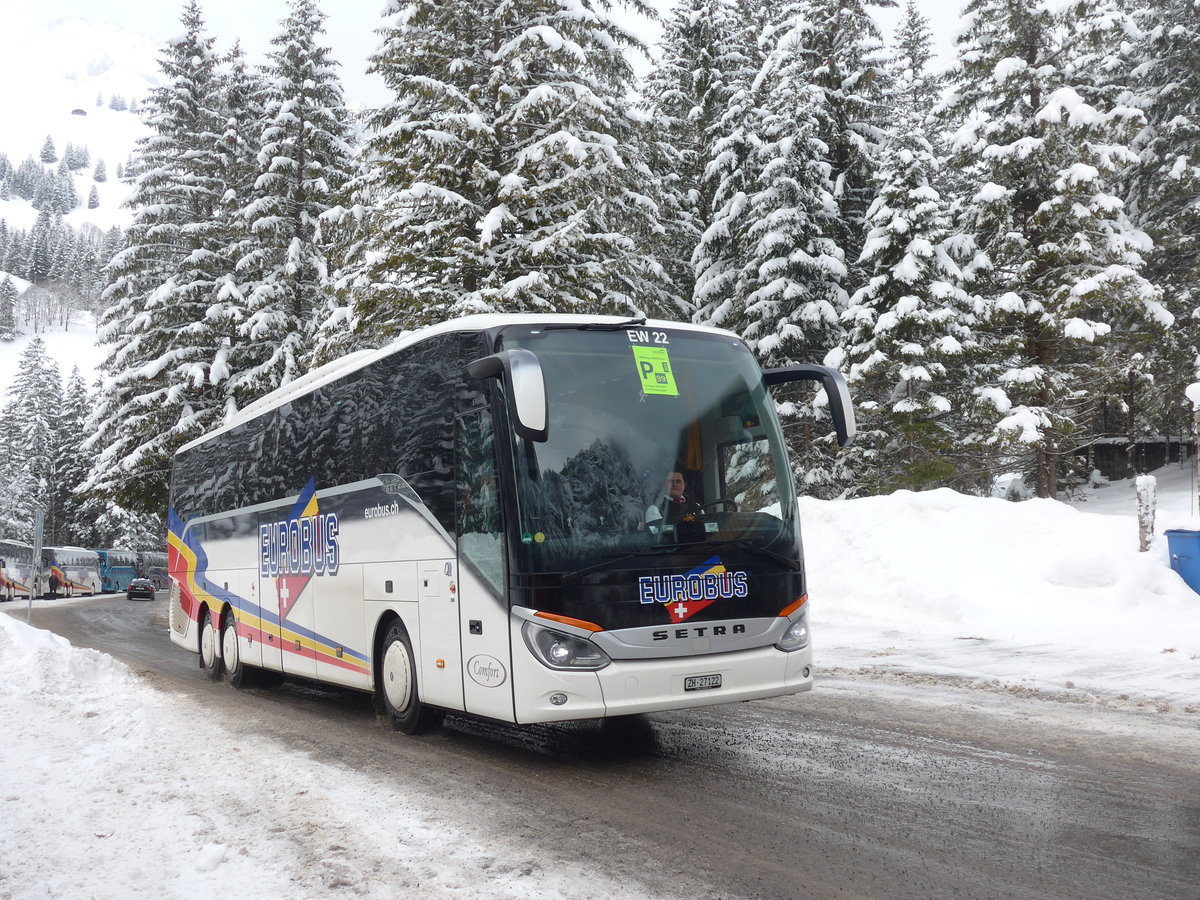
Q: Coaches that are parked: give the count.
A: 4